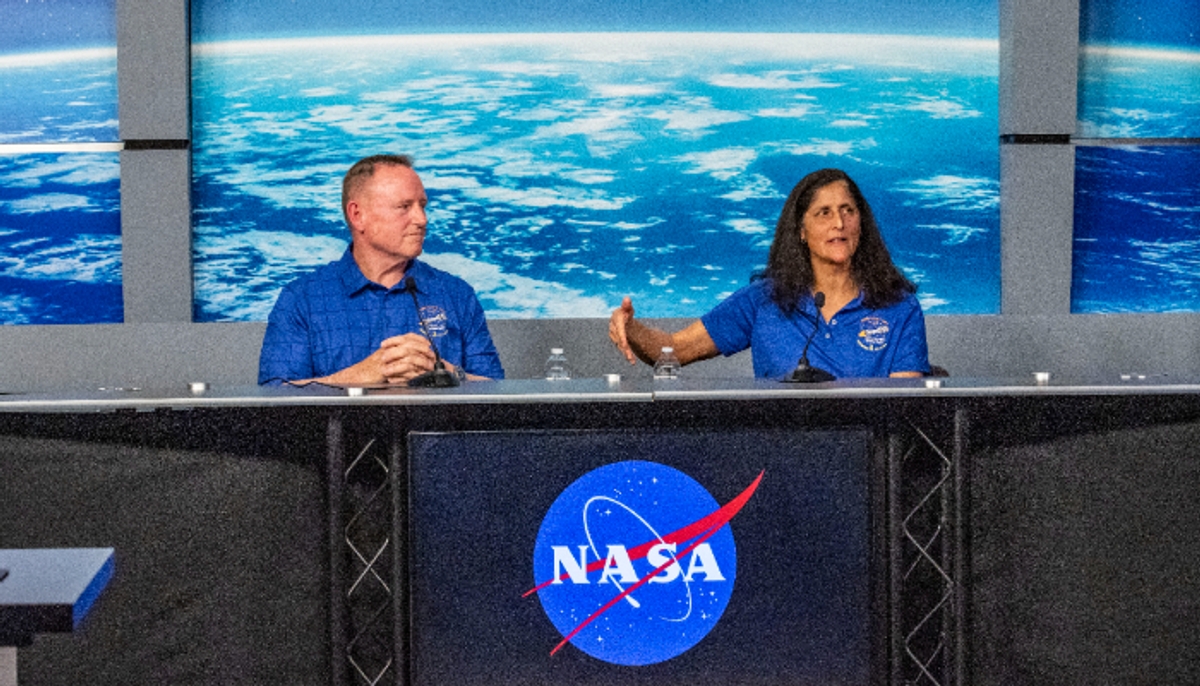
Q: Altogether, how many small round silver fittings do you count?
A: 5